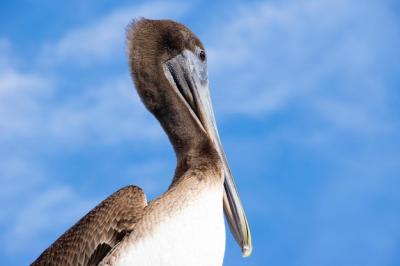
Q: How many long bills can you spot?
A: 1